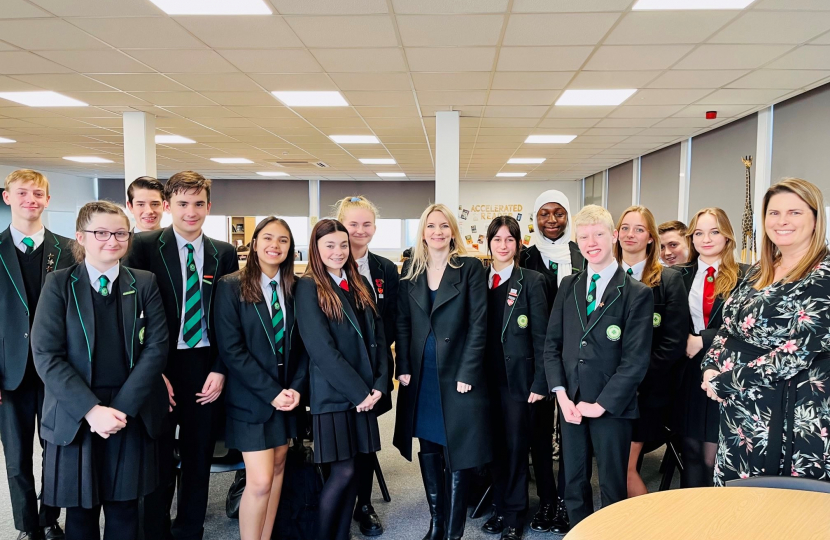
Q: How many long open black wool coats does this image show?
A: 1